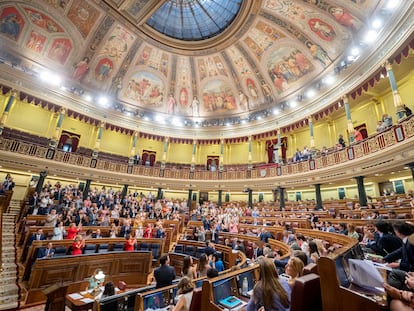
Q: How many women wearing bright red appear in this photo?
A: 4